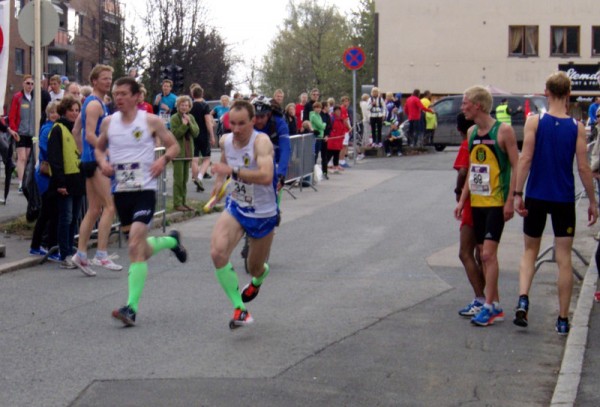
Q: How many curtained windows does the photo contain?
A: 2